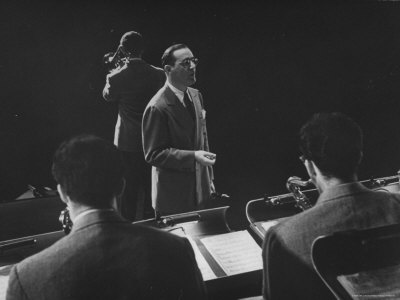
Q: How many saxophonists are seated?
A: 2